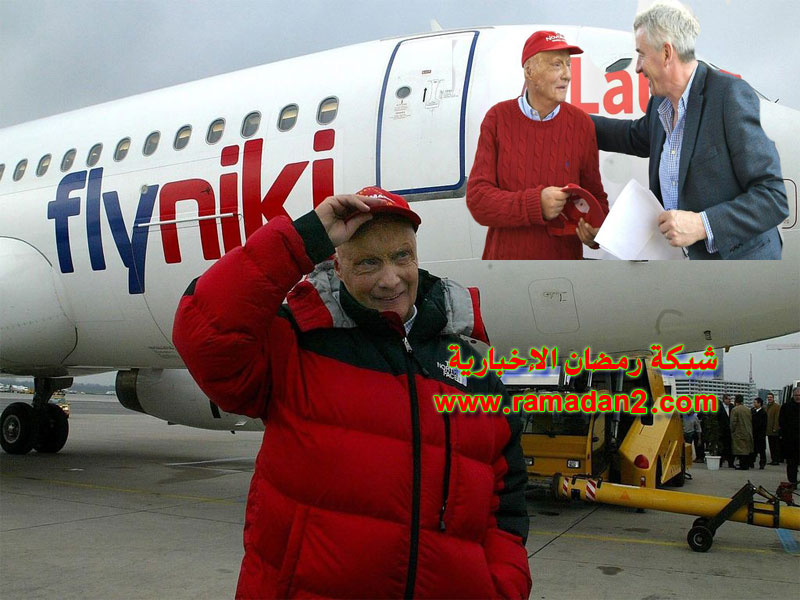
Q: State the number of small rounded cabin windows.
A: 12